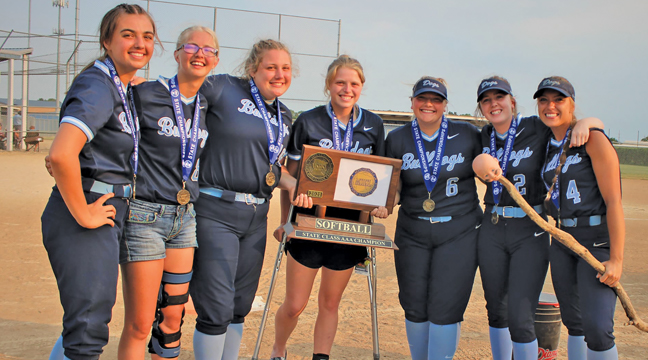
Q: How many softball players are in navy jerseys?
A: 7